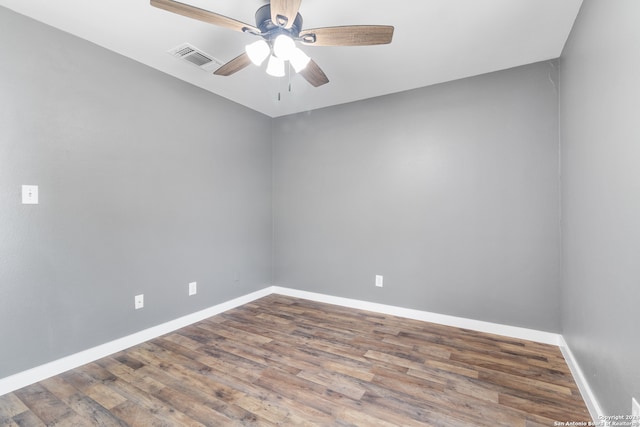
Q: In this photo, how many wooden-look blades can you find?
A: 5